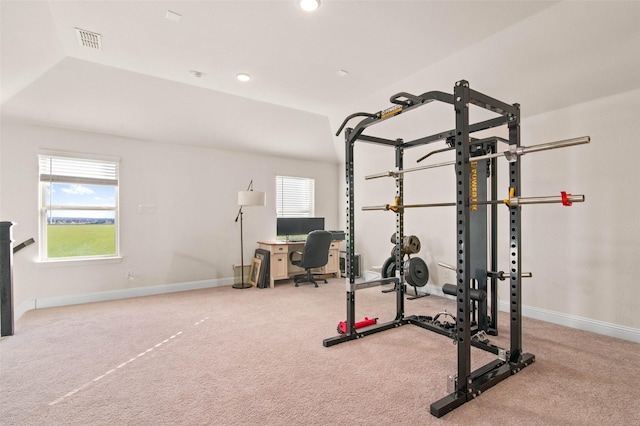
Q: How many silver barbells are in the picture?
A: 2